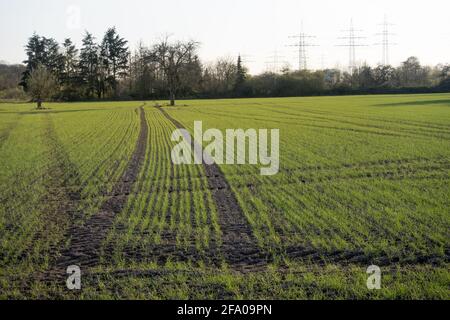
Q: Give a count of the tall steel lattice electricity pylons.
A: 3